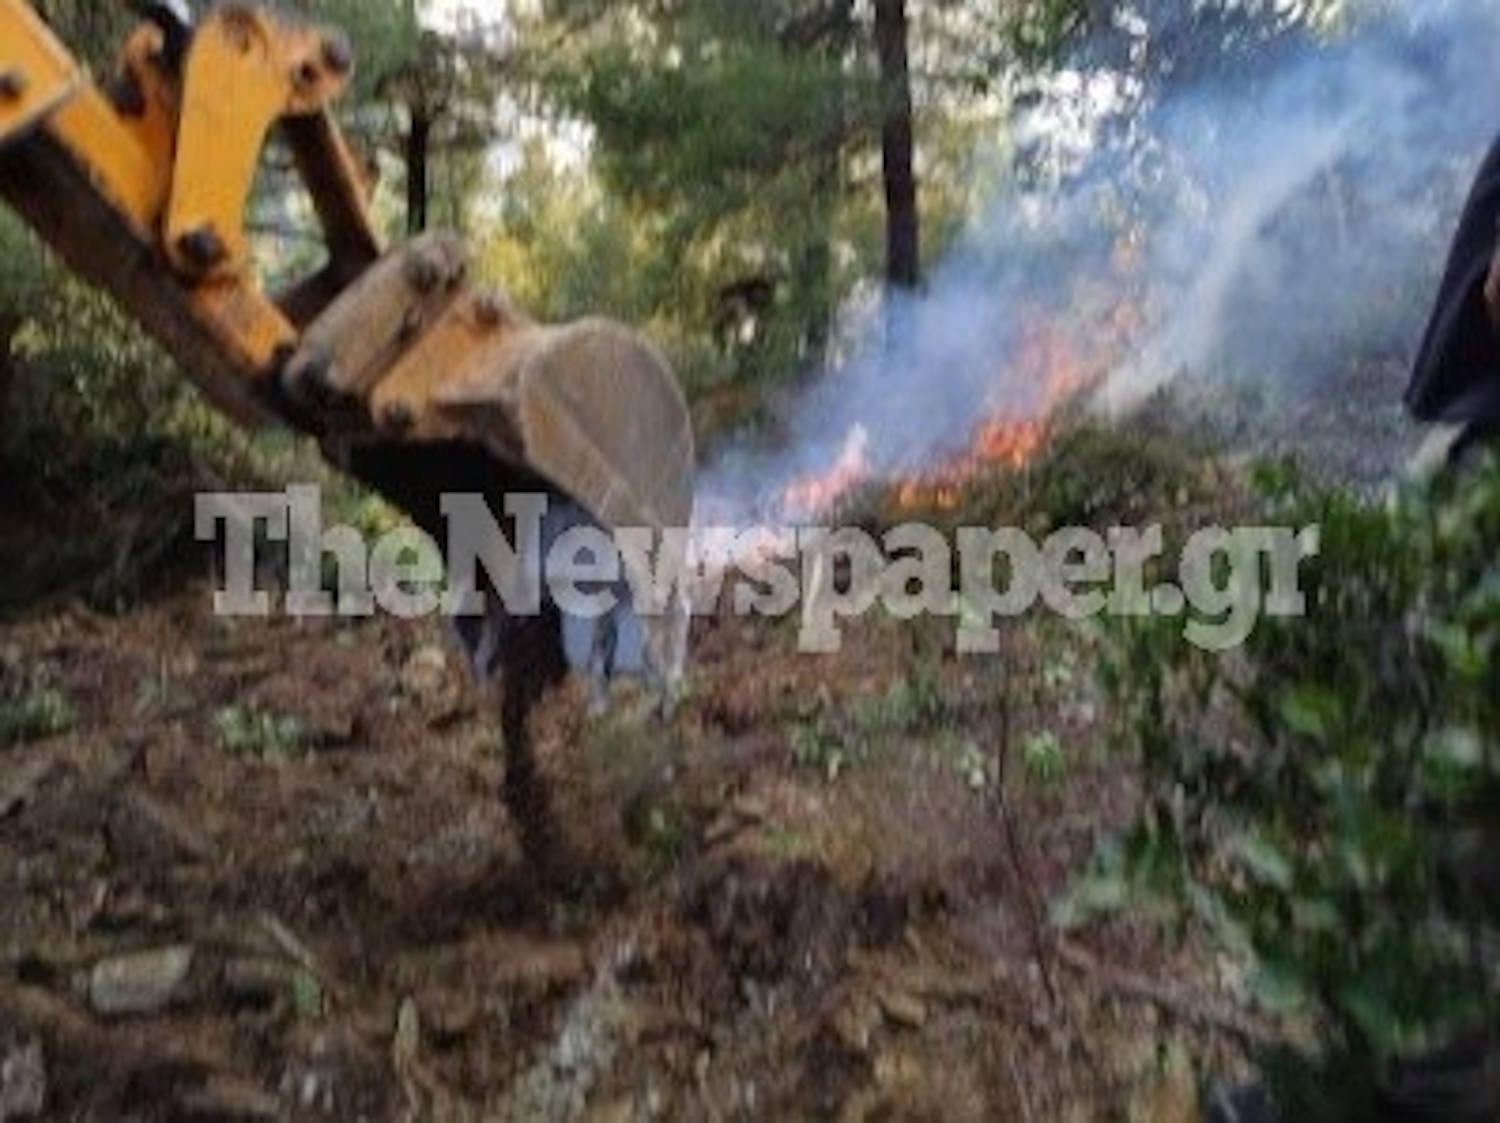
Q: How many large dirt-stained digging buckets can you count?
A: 1